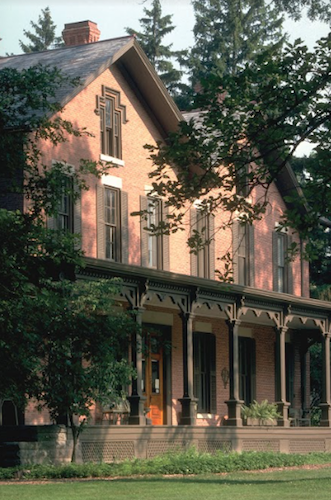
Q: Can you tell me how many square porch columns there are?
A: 5